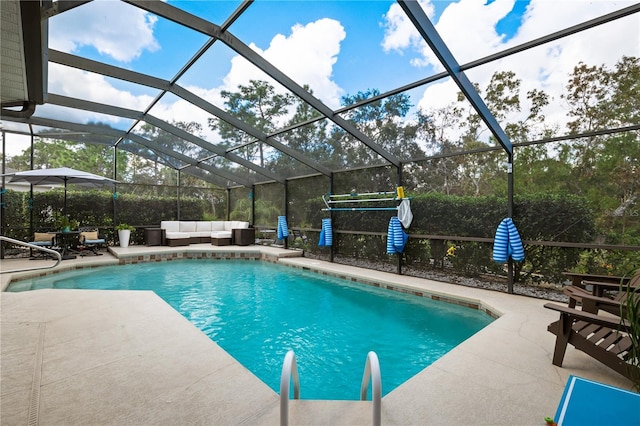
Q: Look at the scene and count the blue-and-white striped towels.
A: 4